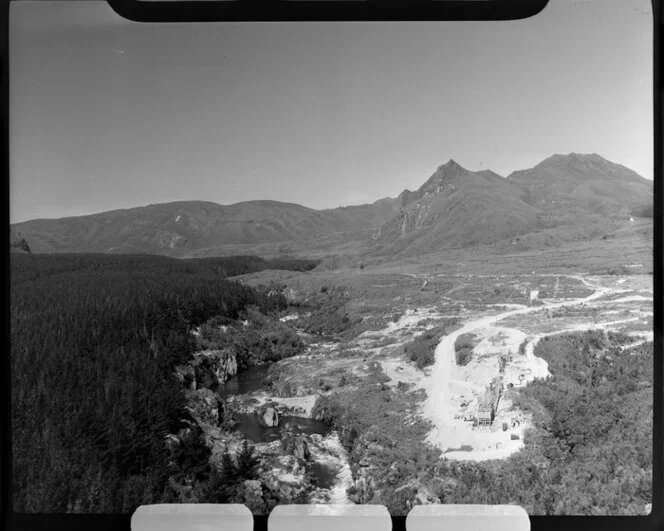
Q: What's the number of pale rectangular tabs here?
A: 3